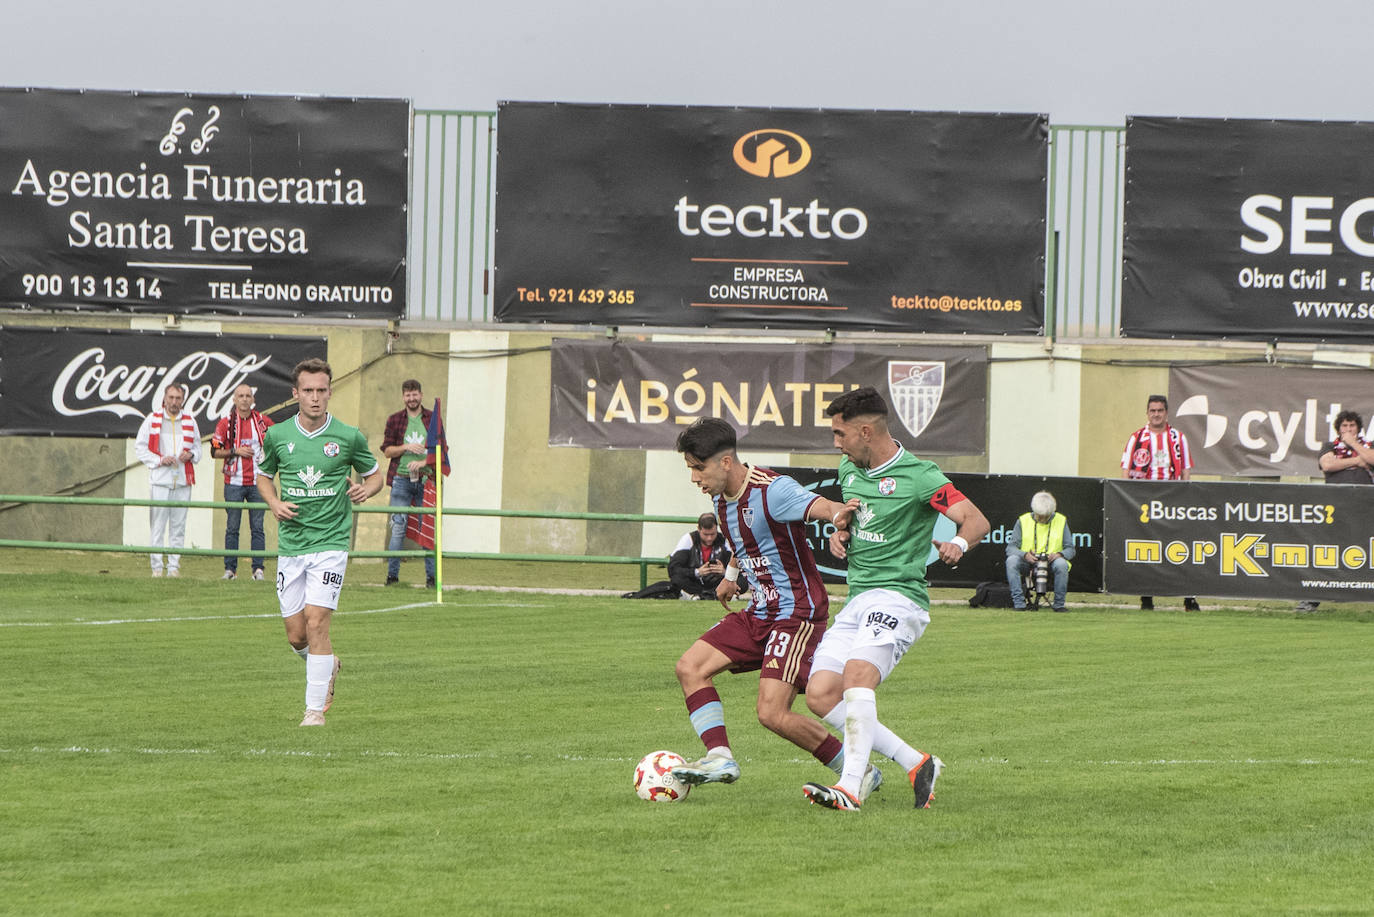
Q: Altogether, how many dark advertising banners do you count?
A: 8